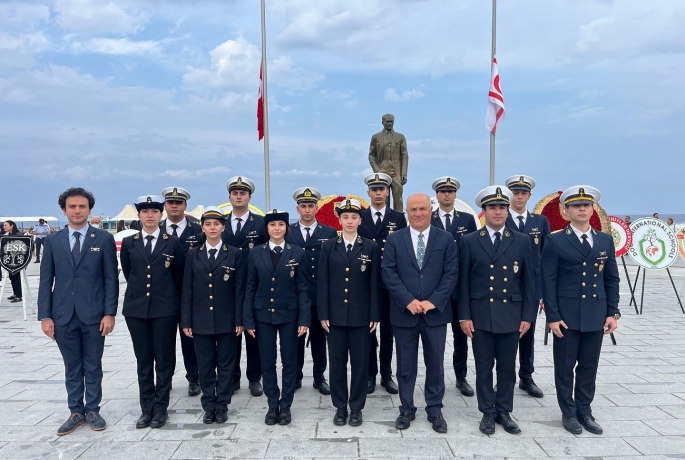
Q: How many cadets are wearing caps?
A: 12